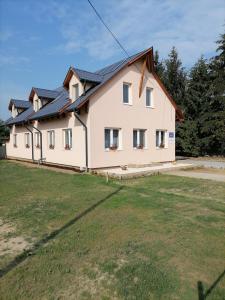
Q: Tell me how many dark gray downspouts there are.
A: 3